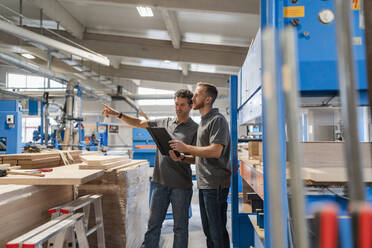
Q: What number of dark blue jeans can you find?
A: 2